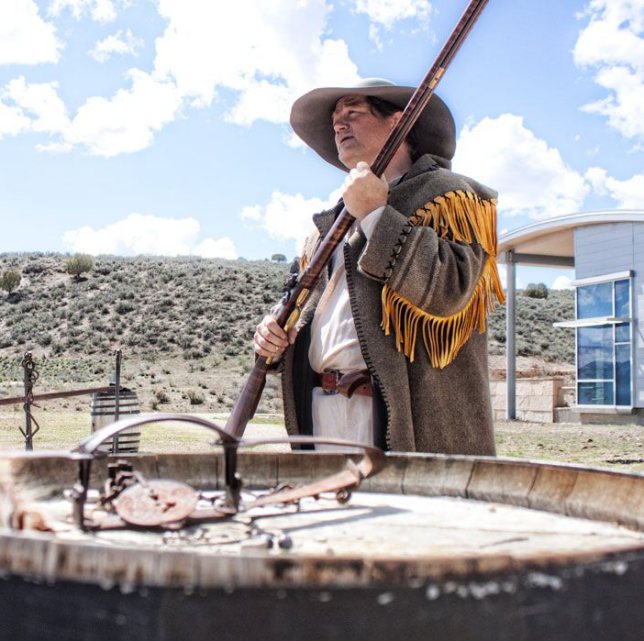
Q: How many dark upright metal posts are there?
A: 2